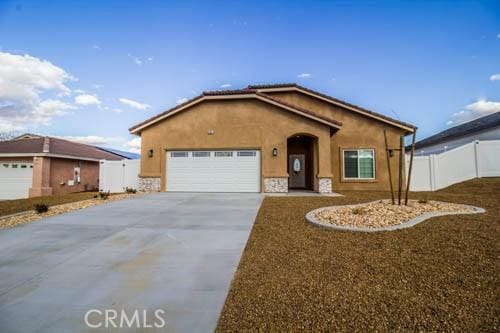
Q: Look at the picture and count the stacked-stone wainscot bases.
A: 3